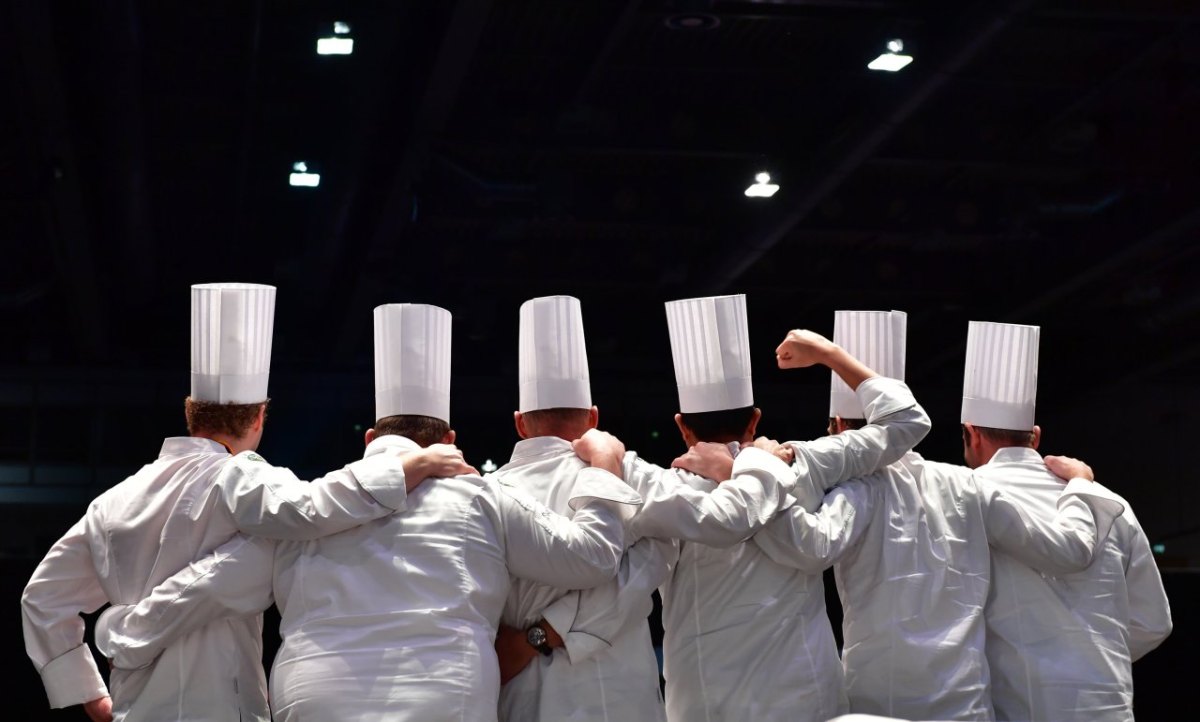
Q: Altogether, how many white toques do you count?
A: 6